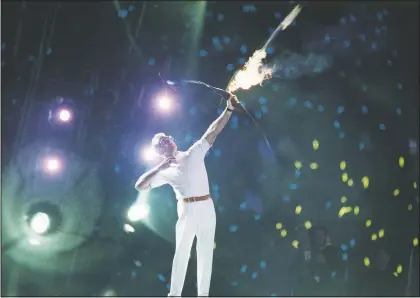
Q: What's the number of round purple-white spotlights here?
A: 4